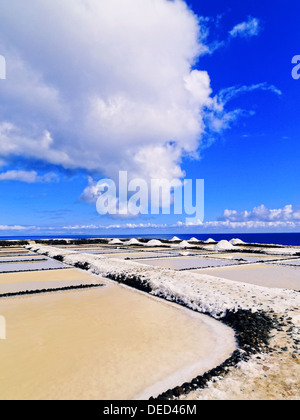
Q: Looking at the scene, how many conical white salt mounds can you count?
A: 9